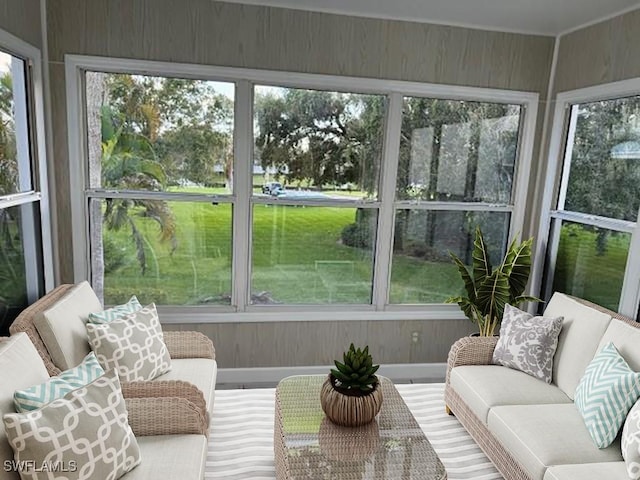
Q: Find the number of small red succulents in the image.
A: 0